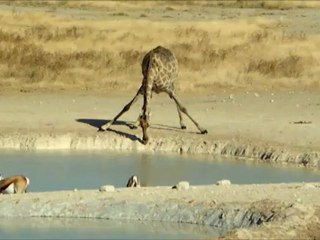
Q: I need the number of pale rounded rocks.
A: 3